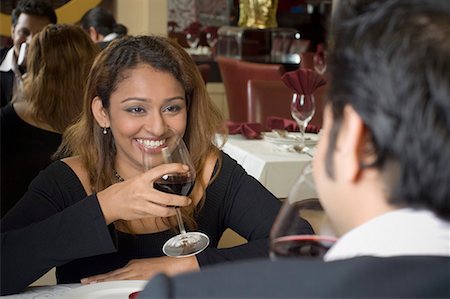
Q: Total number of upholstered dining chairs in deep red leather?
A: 2